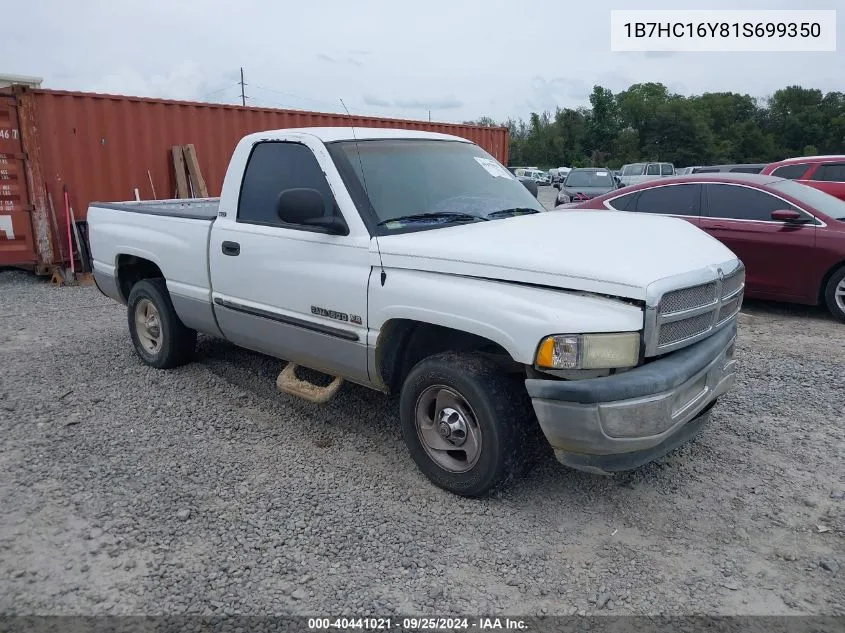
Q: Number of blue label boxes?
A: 0